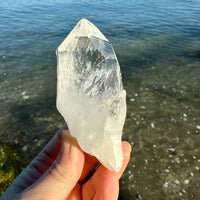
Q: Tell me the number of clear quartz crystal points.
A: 1